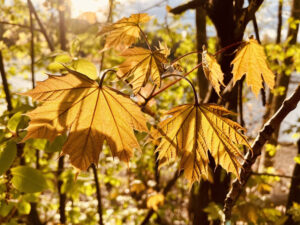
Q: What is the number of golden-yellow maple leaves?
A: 6